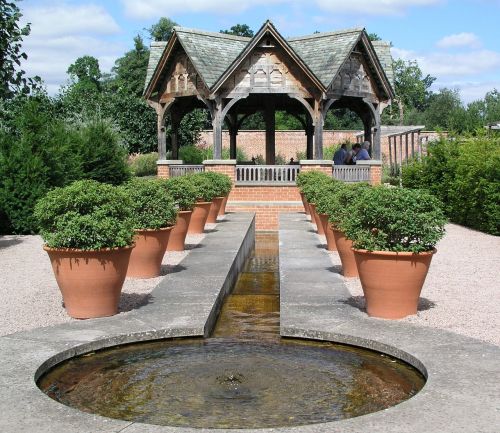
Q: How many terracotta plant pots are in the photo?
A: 12